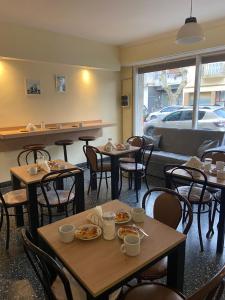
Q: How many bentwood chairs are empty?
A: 11